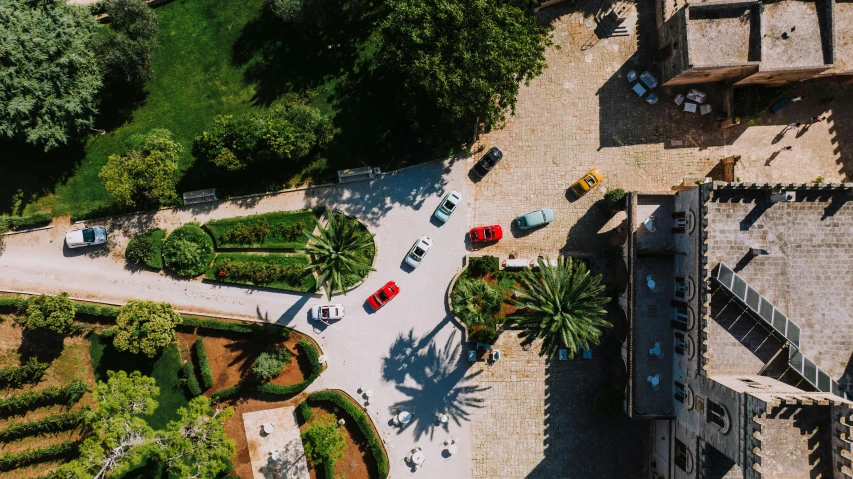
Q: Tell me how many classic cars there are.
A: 8